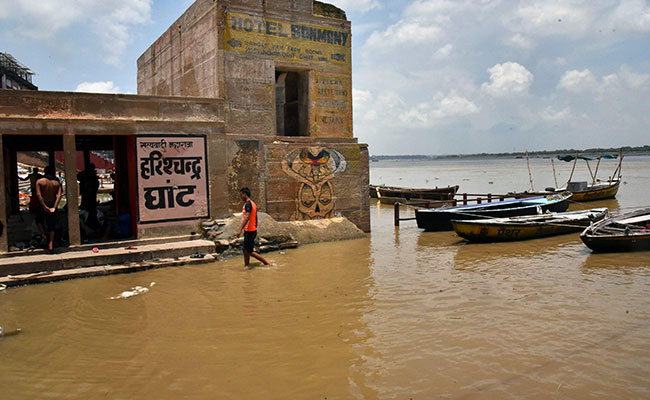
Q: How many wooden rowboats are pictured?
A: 5